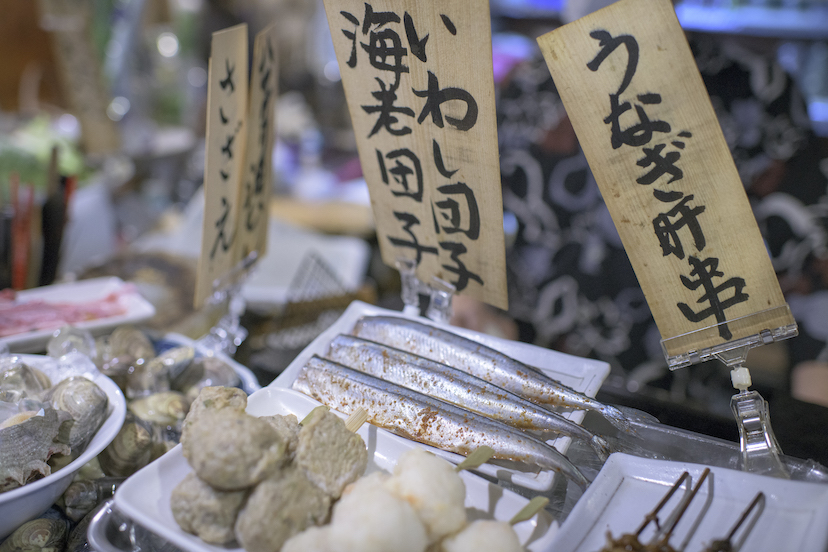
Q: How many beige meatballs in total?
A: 6